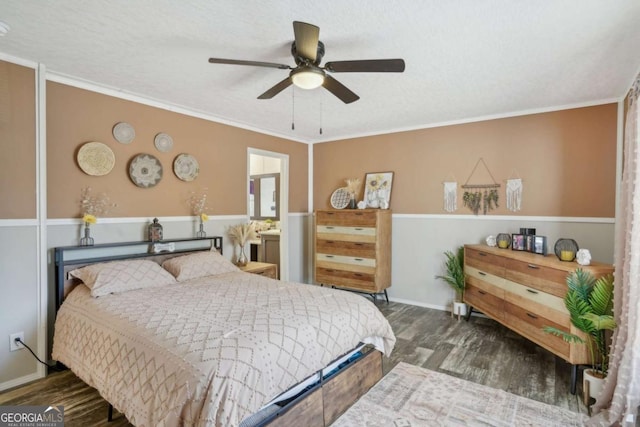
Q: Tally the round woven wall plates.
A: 5